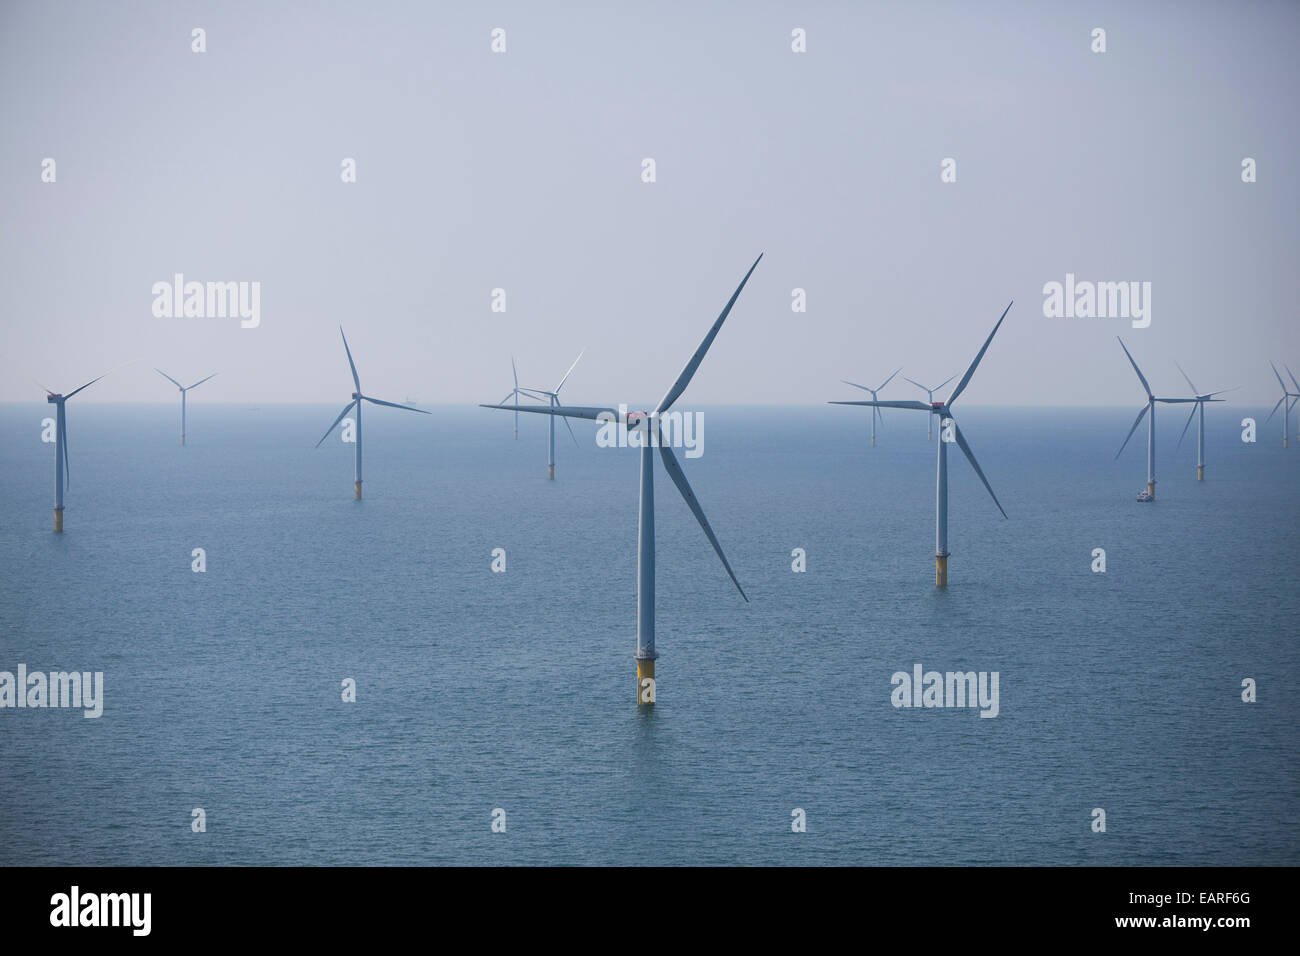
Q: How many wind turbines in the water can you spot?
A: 13